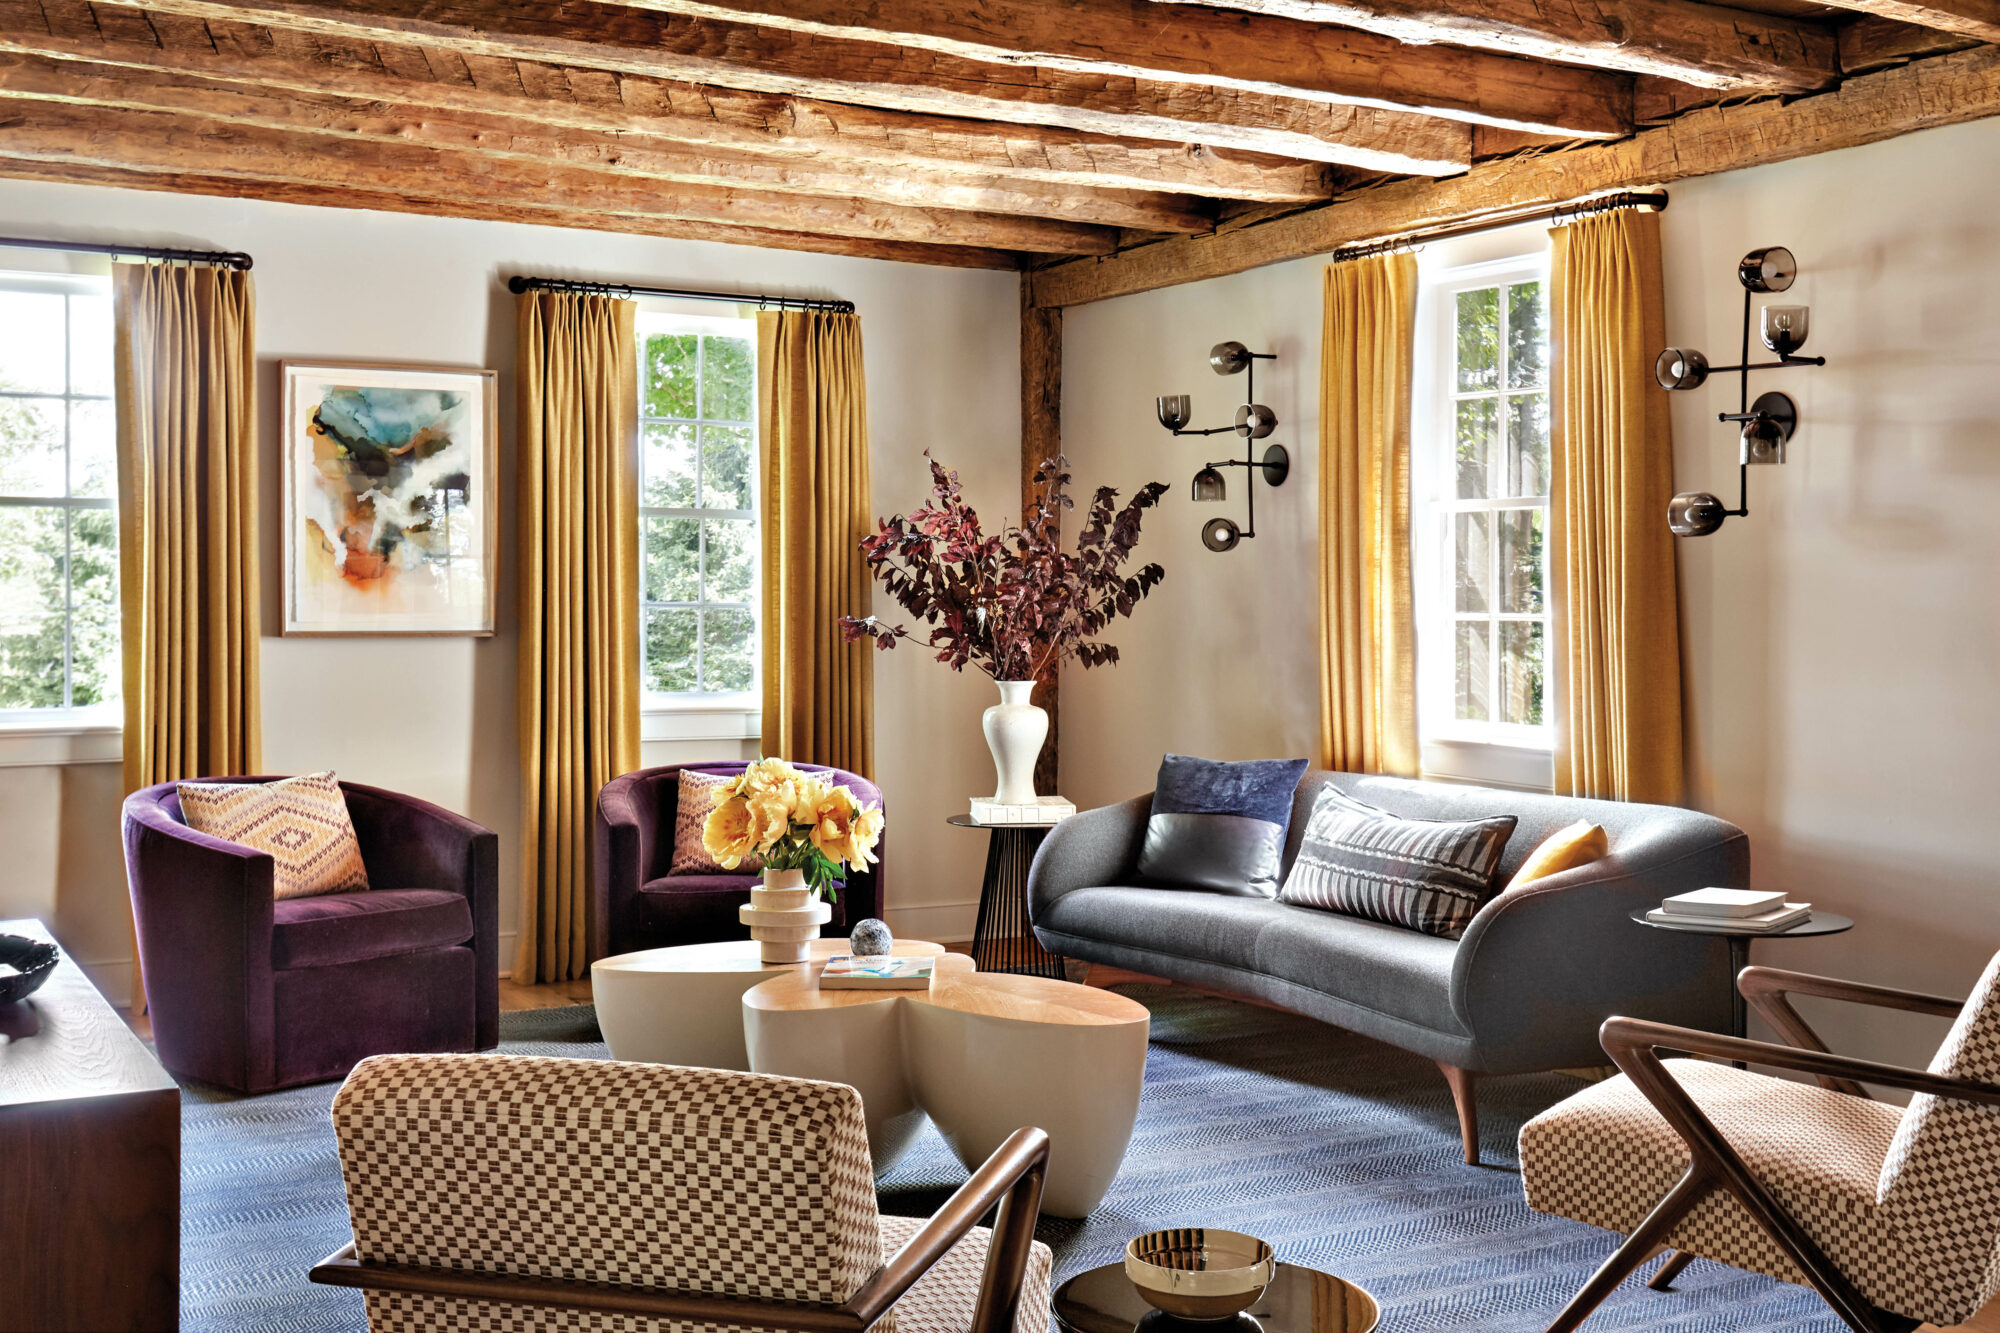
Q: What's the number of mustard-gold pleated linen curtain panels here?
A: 5